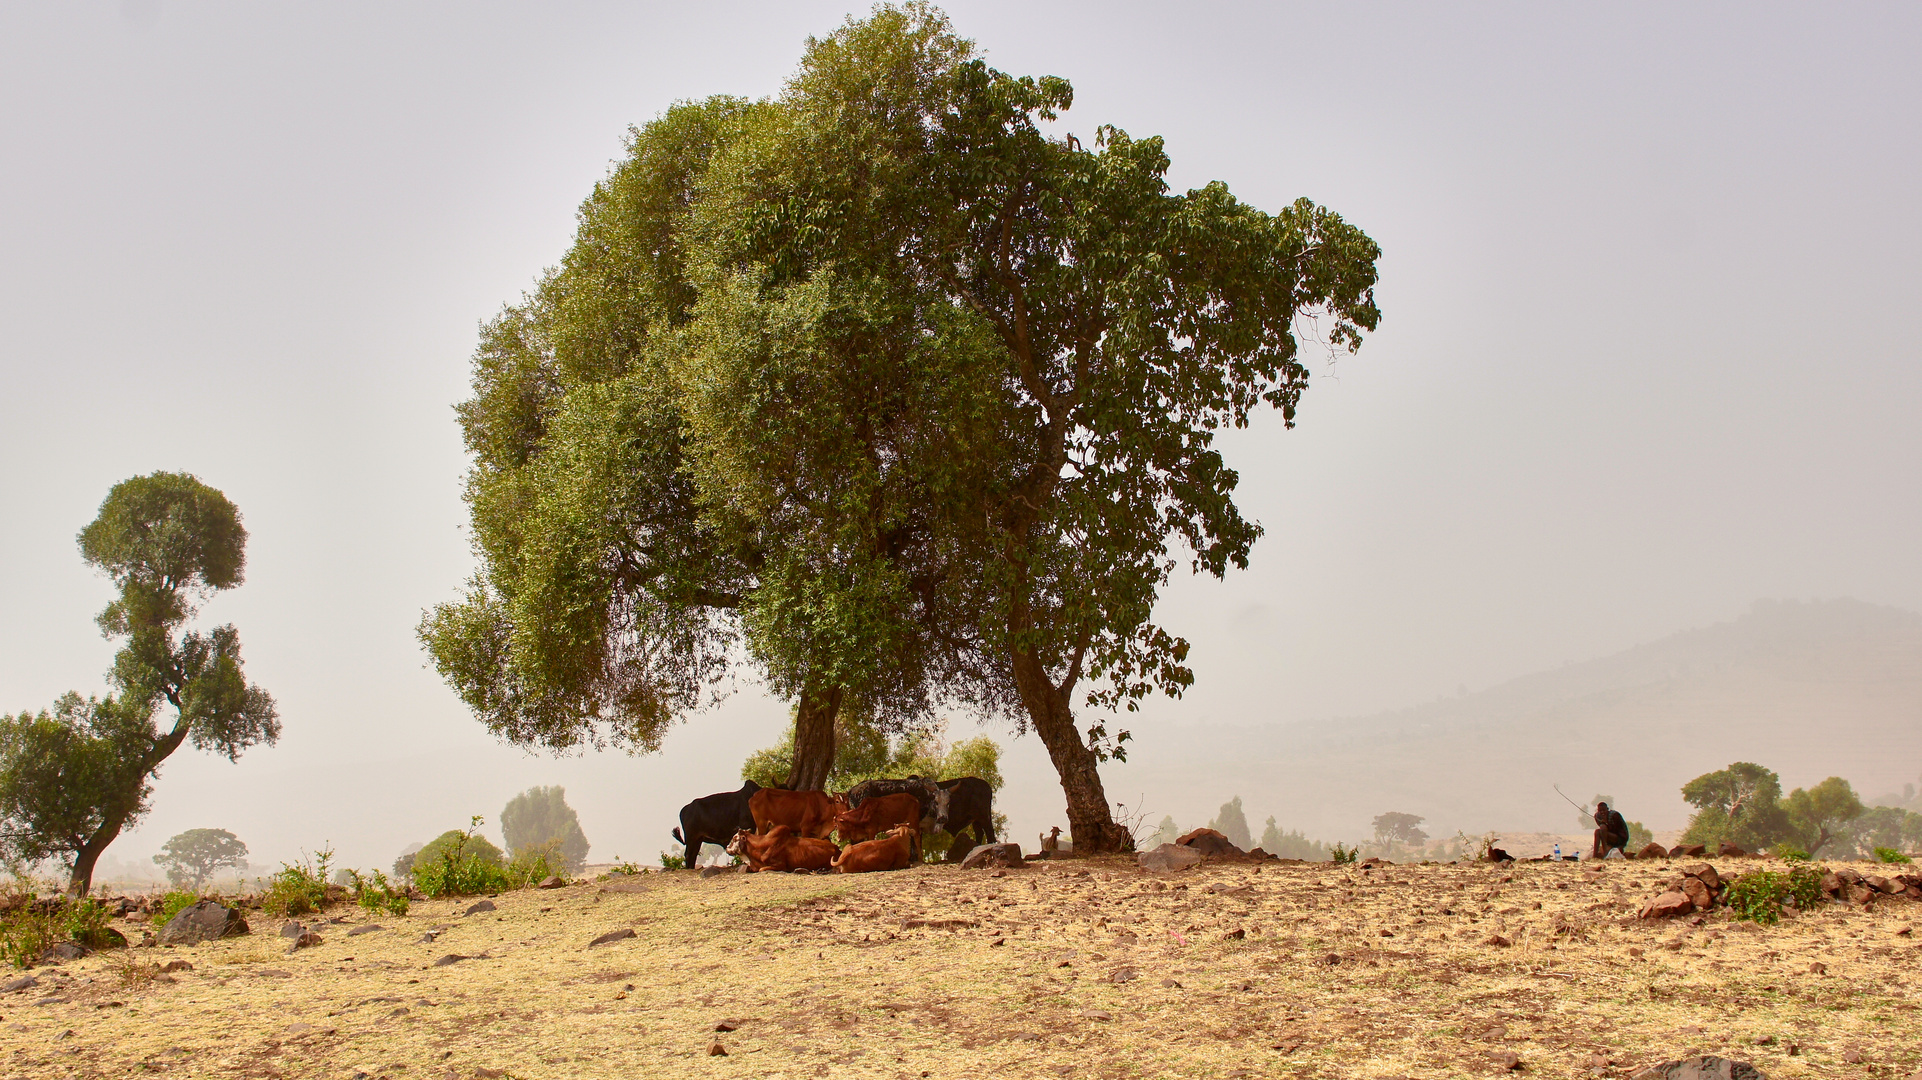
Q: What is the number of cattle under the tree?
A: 7